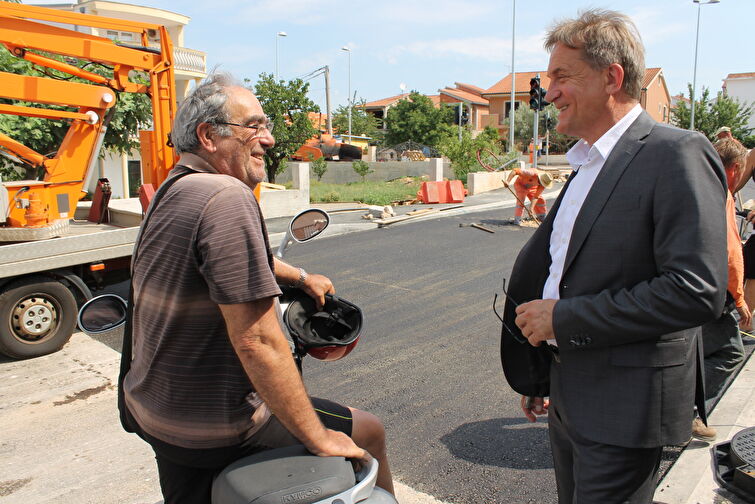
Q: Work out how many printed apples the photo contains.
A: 0